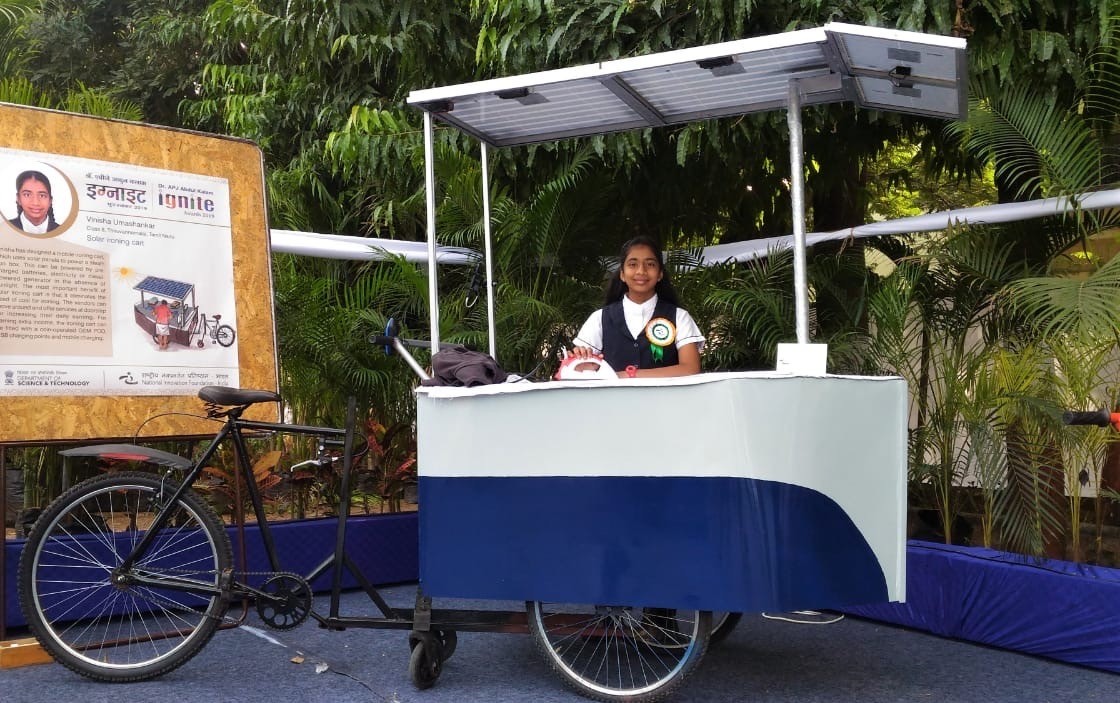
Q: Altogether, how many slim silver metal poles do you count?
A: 3